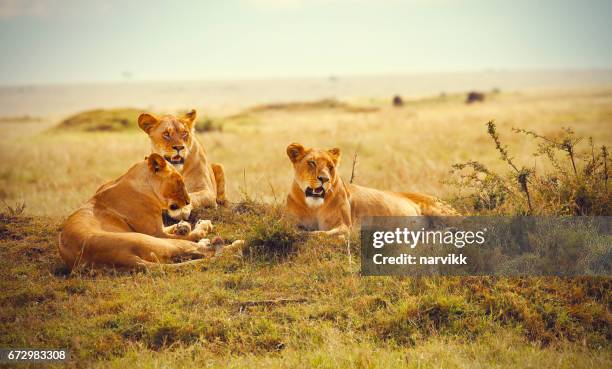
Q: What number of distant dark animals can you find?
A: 2